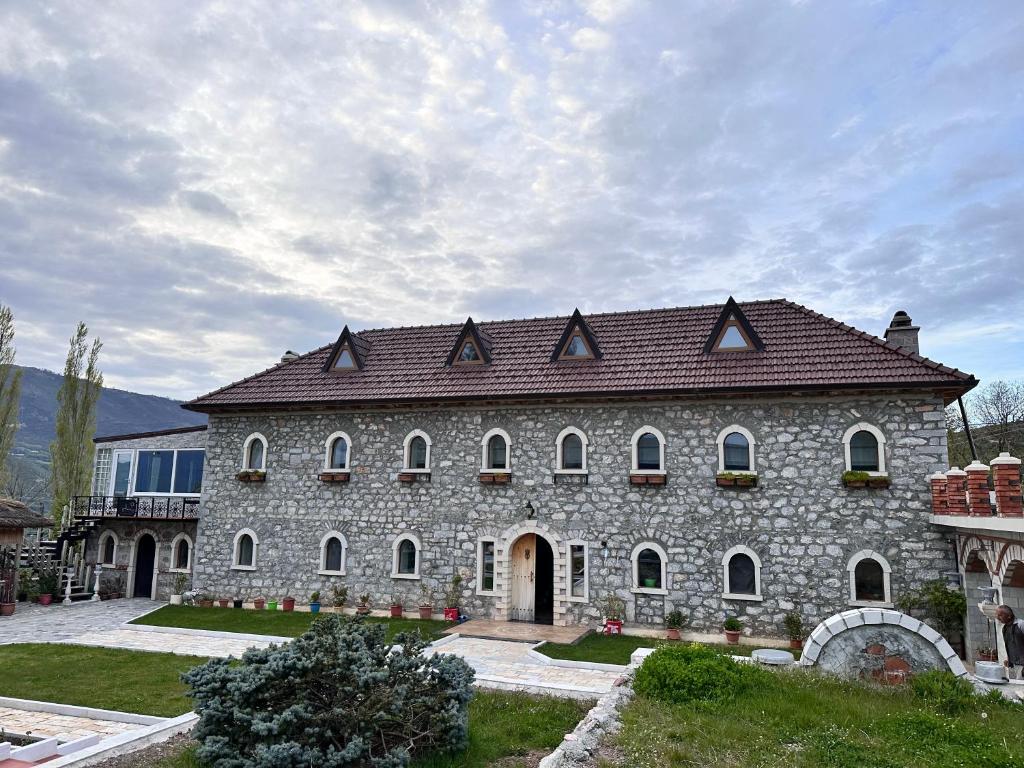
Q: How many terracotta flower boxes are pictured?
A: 13